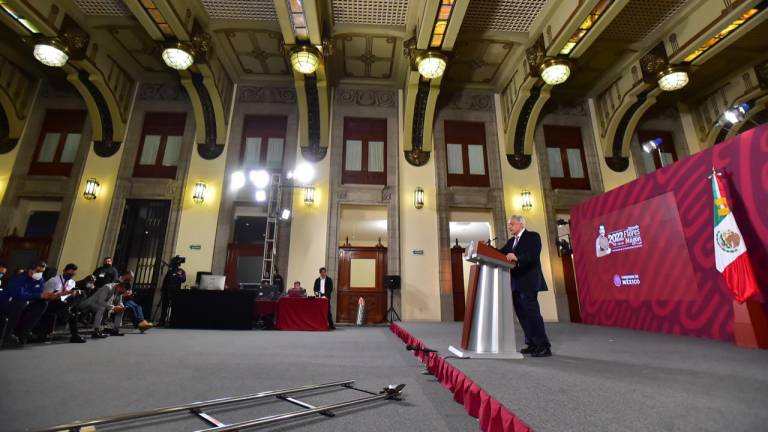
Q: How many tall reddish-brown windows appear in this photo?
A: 7